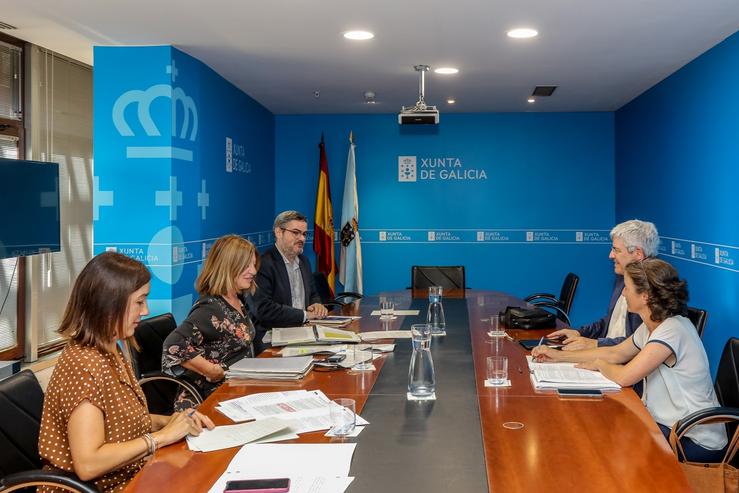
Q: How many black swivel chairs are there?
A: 7